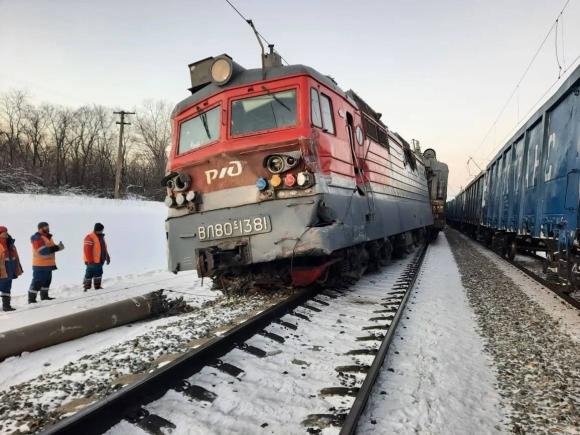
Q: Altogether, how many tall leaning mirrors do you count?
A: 0